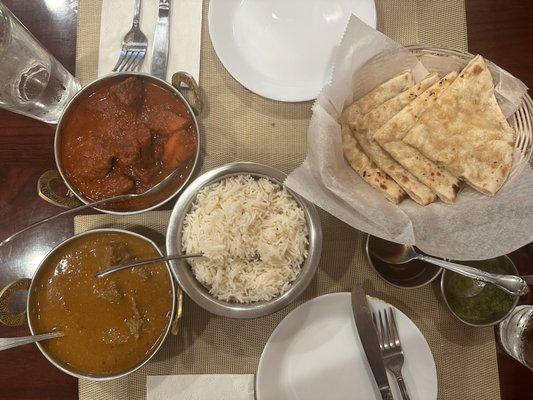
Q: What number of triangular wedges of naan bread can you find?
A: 4